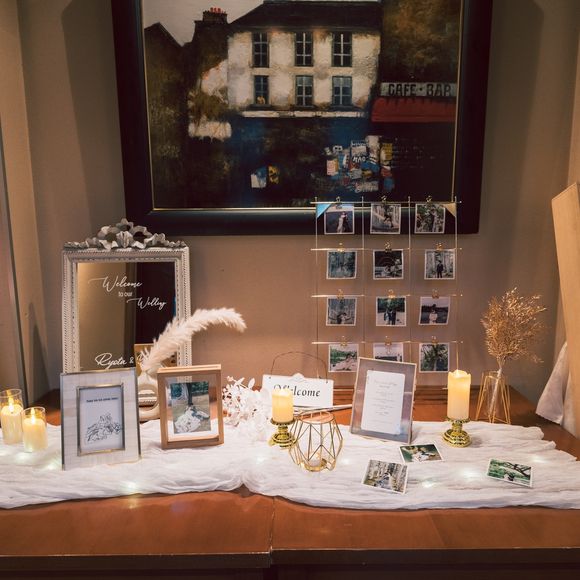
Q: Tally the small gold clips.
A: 12